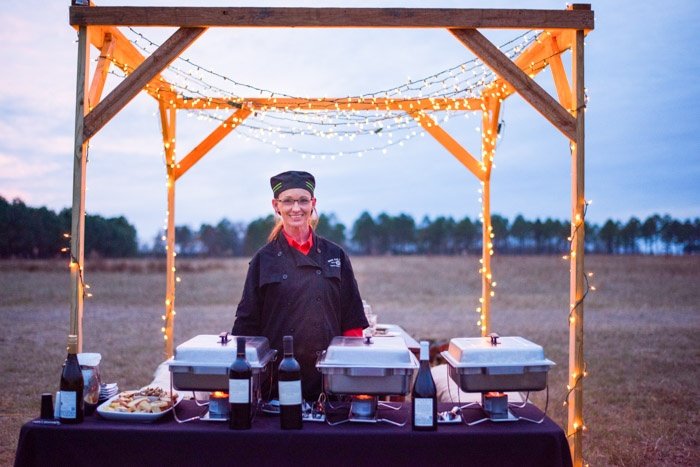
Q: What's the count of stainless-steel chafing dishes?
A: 3